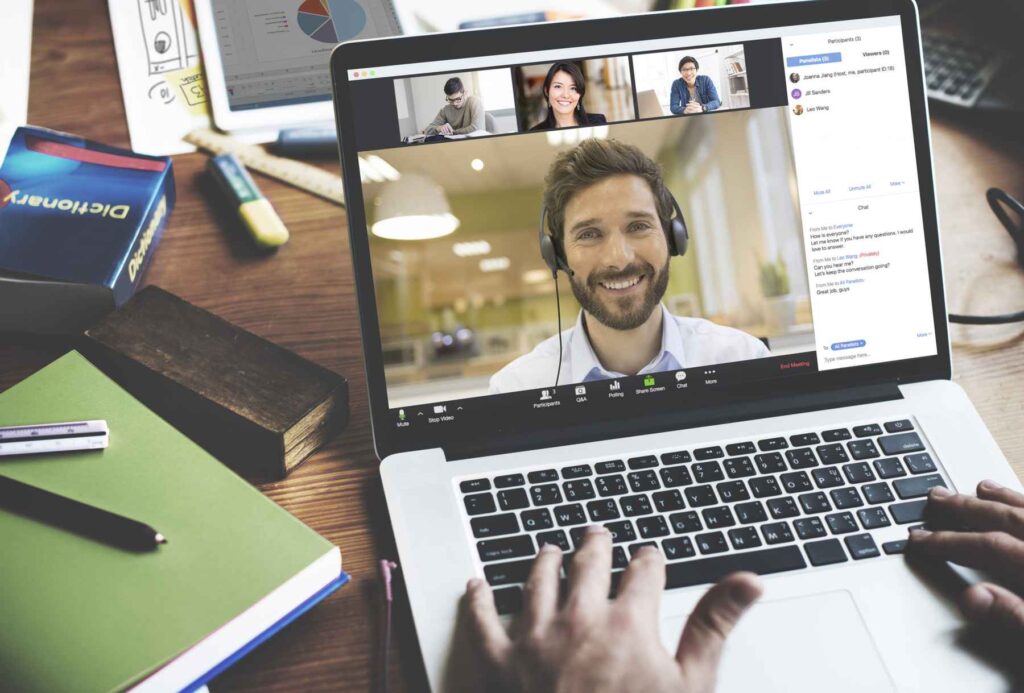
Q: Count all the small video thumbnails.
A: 3